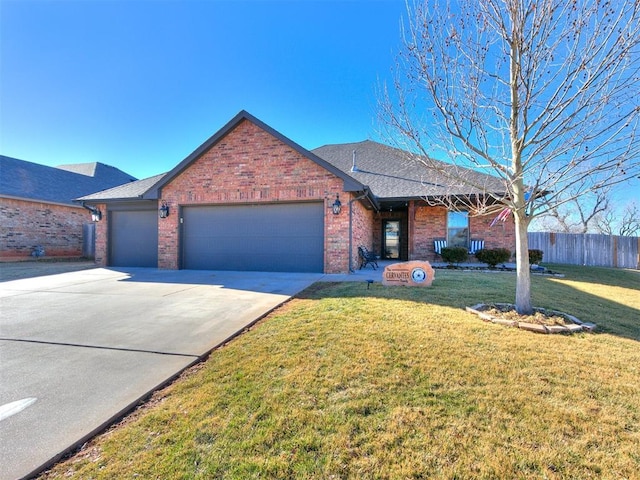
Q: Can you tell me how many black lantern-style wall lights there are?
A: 3